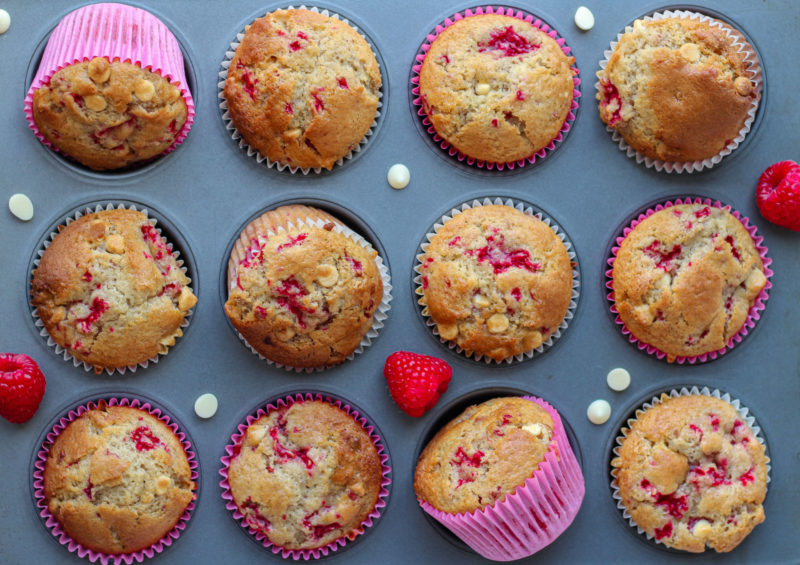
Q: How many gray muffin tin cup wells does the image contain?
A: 12